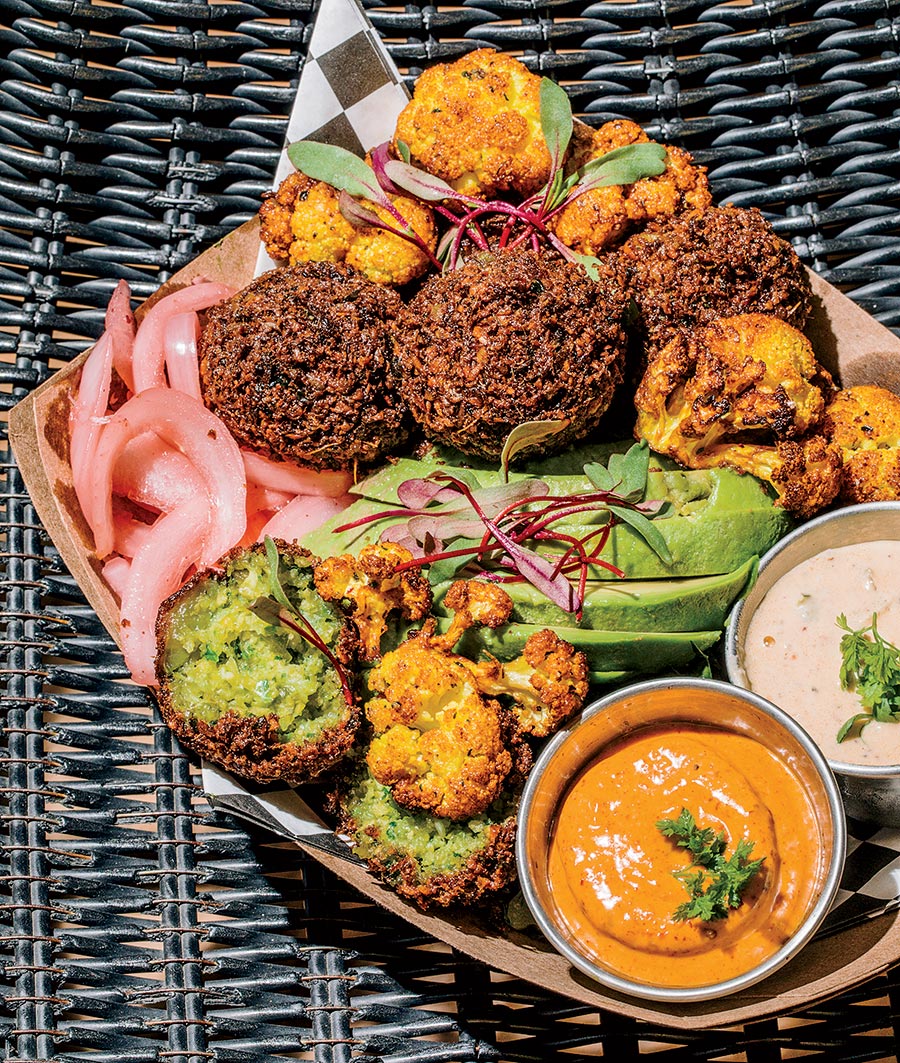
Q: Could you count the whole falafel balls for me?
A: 3